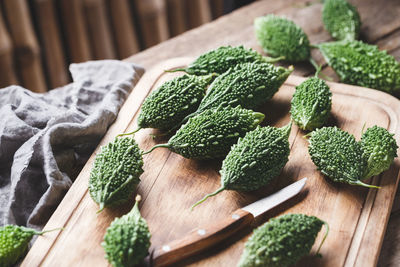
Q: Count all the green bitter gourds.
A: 15